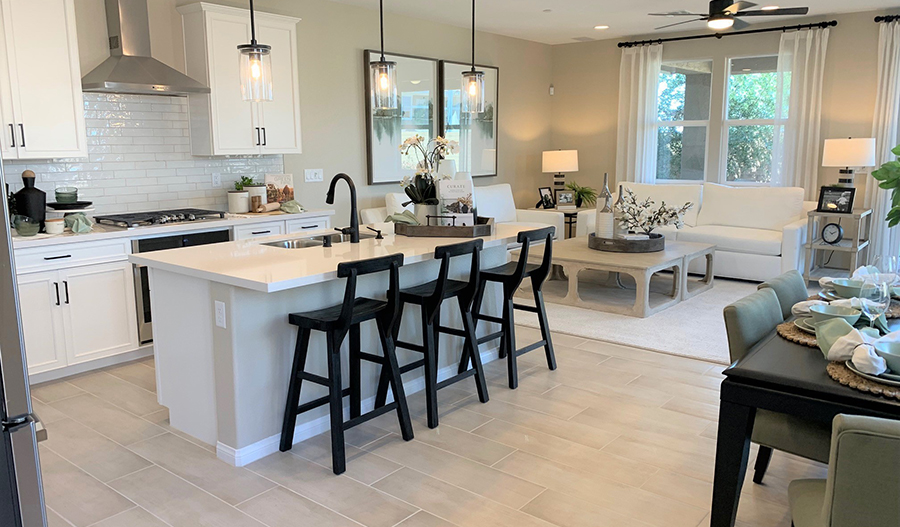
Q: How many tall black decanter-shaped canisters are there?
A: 1